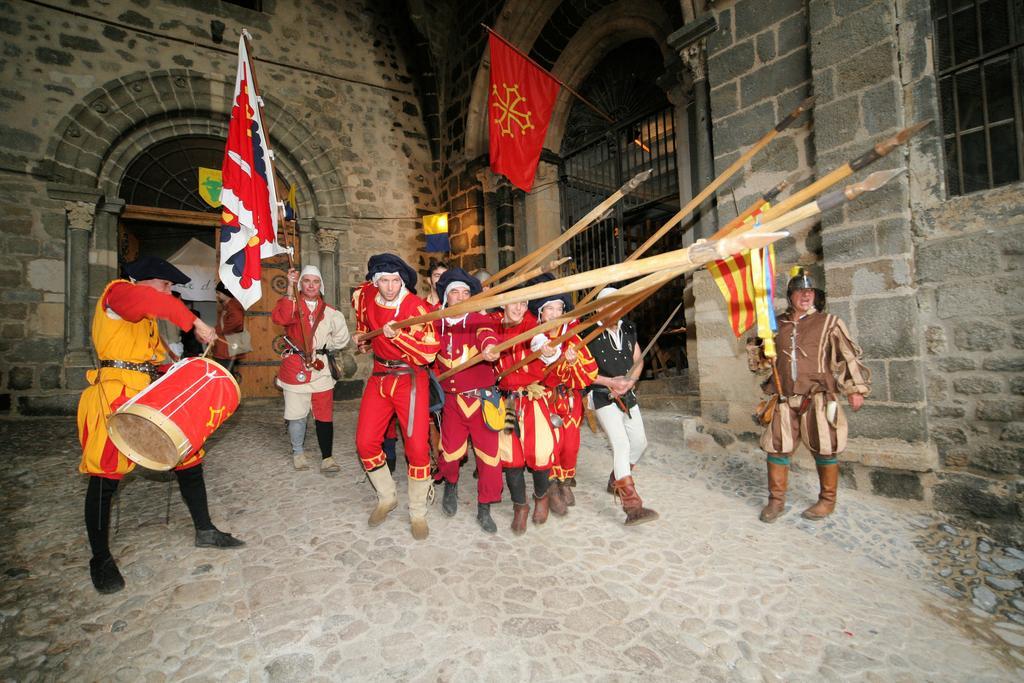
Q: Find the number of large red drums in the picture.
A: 1